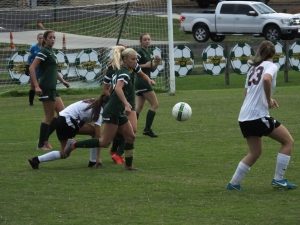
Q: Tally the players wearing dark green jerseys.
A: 4